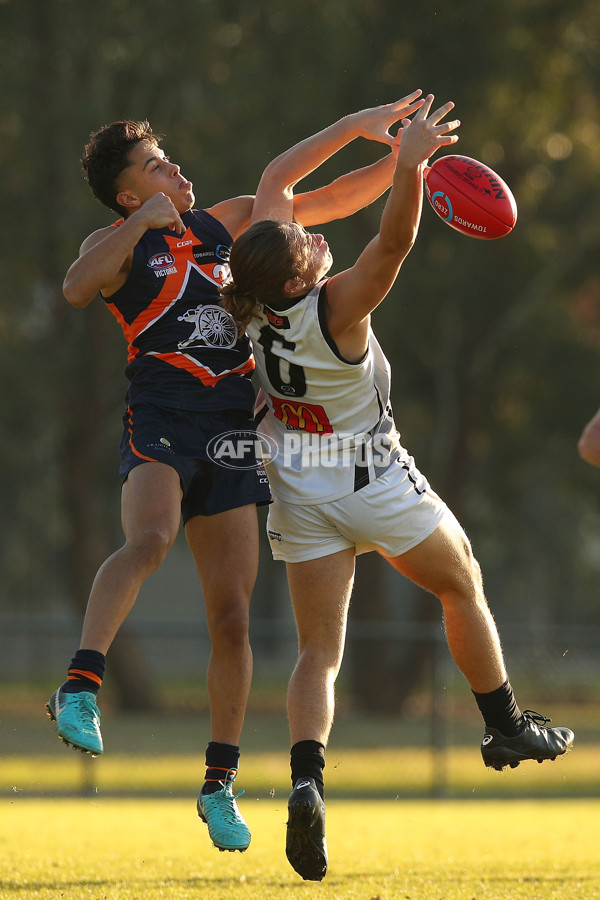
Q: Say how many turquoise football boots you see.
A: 2